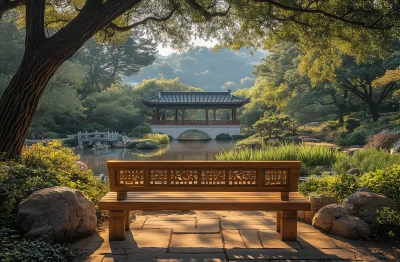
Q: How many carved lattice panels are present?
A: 6